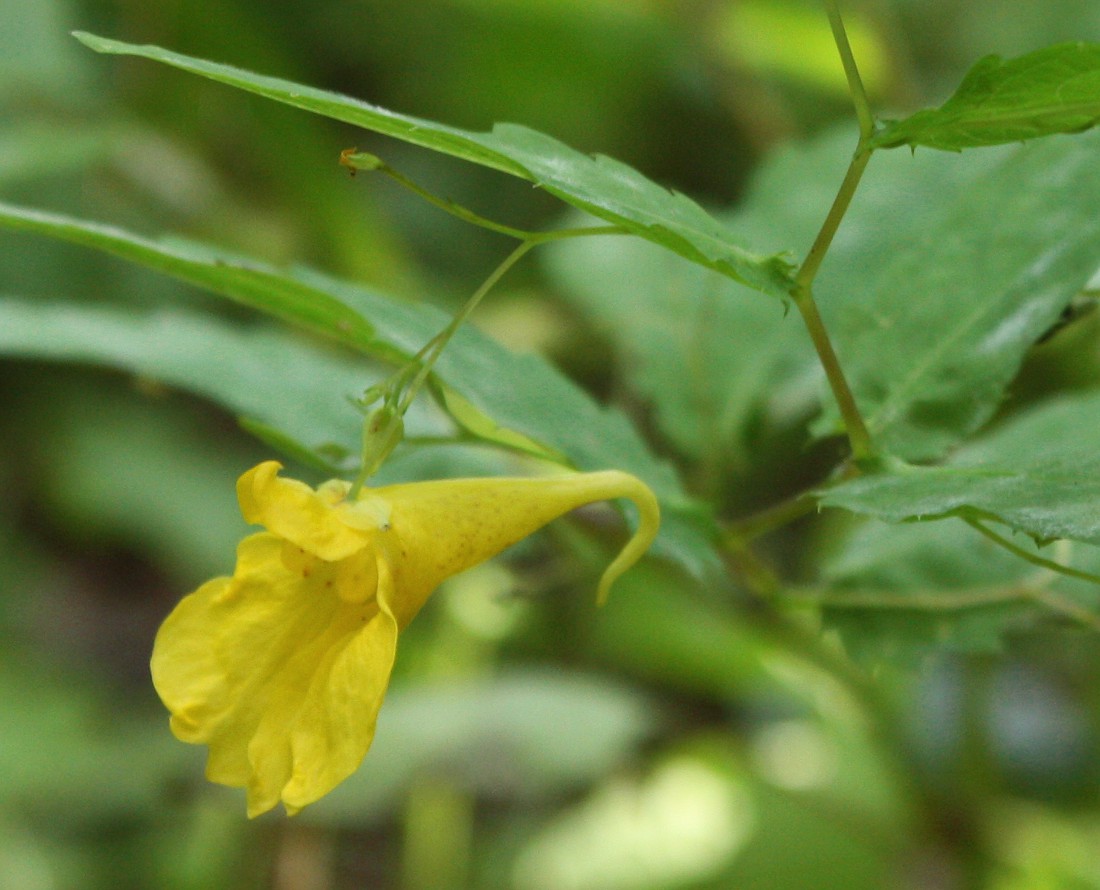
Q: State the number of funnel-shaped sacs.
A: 1